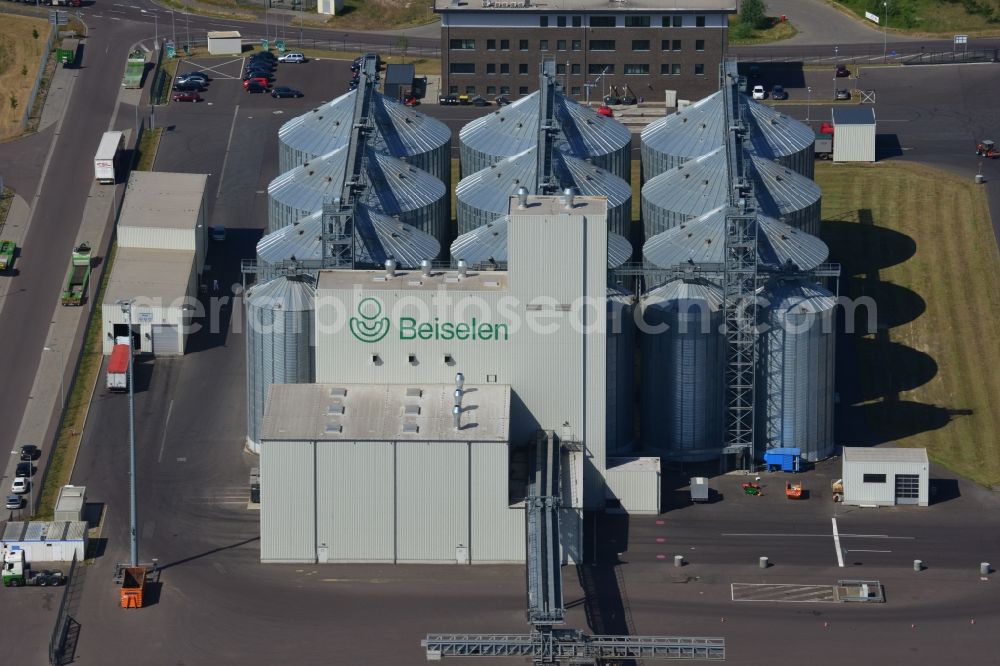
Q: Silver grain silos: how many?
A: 13